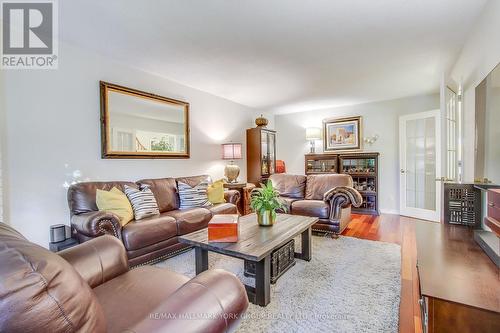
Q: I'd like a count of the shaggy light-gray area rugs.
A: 1